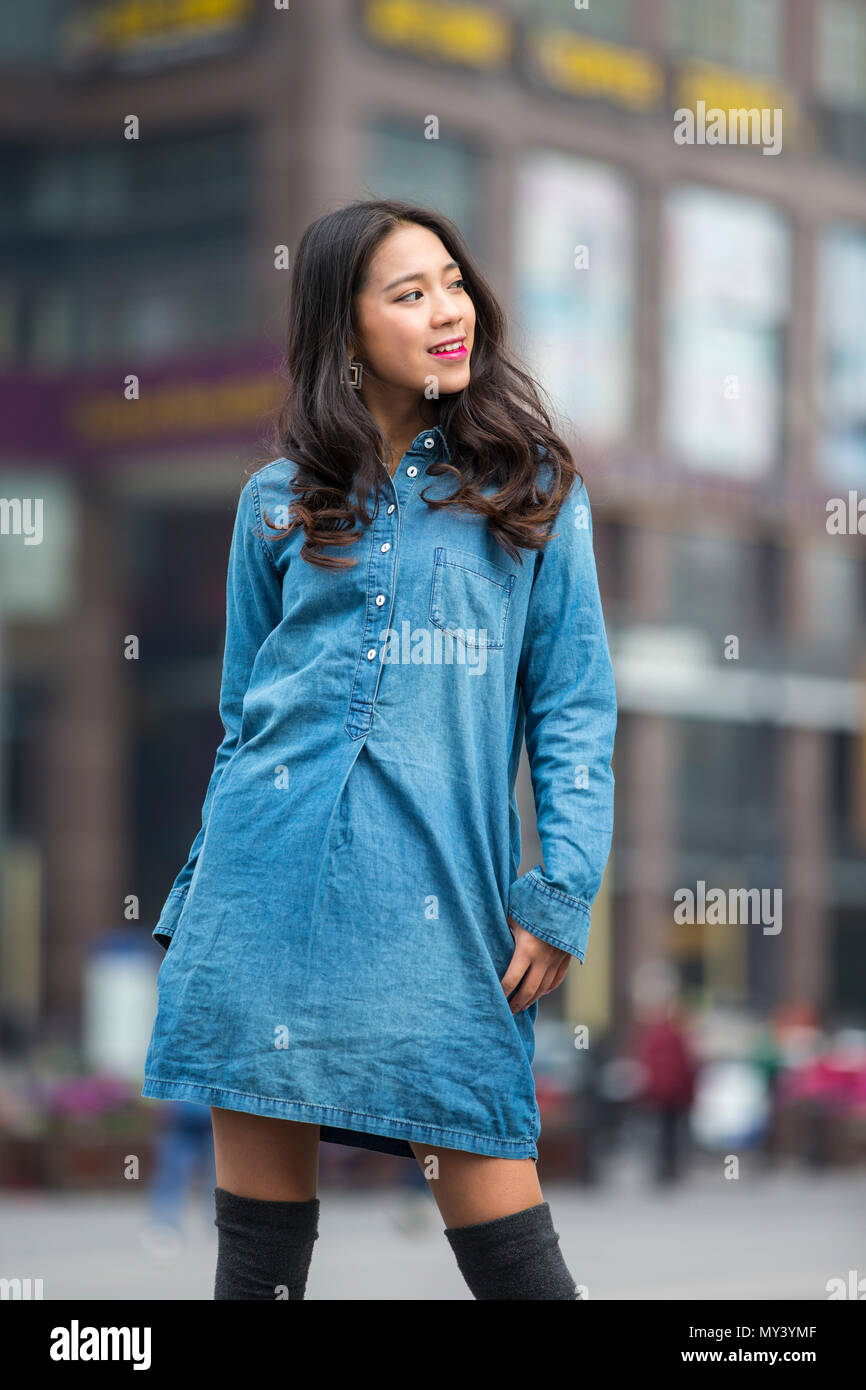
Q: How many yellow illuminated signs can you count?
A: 4